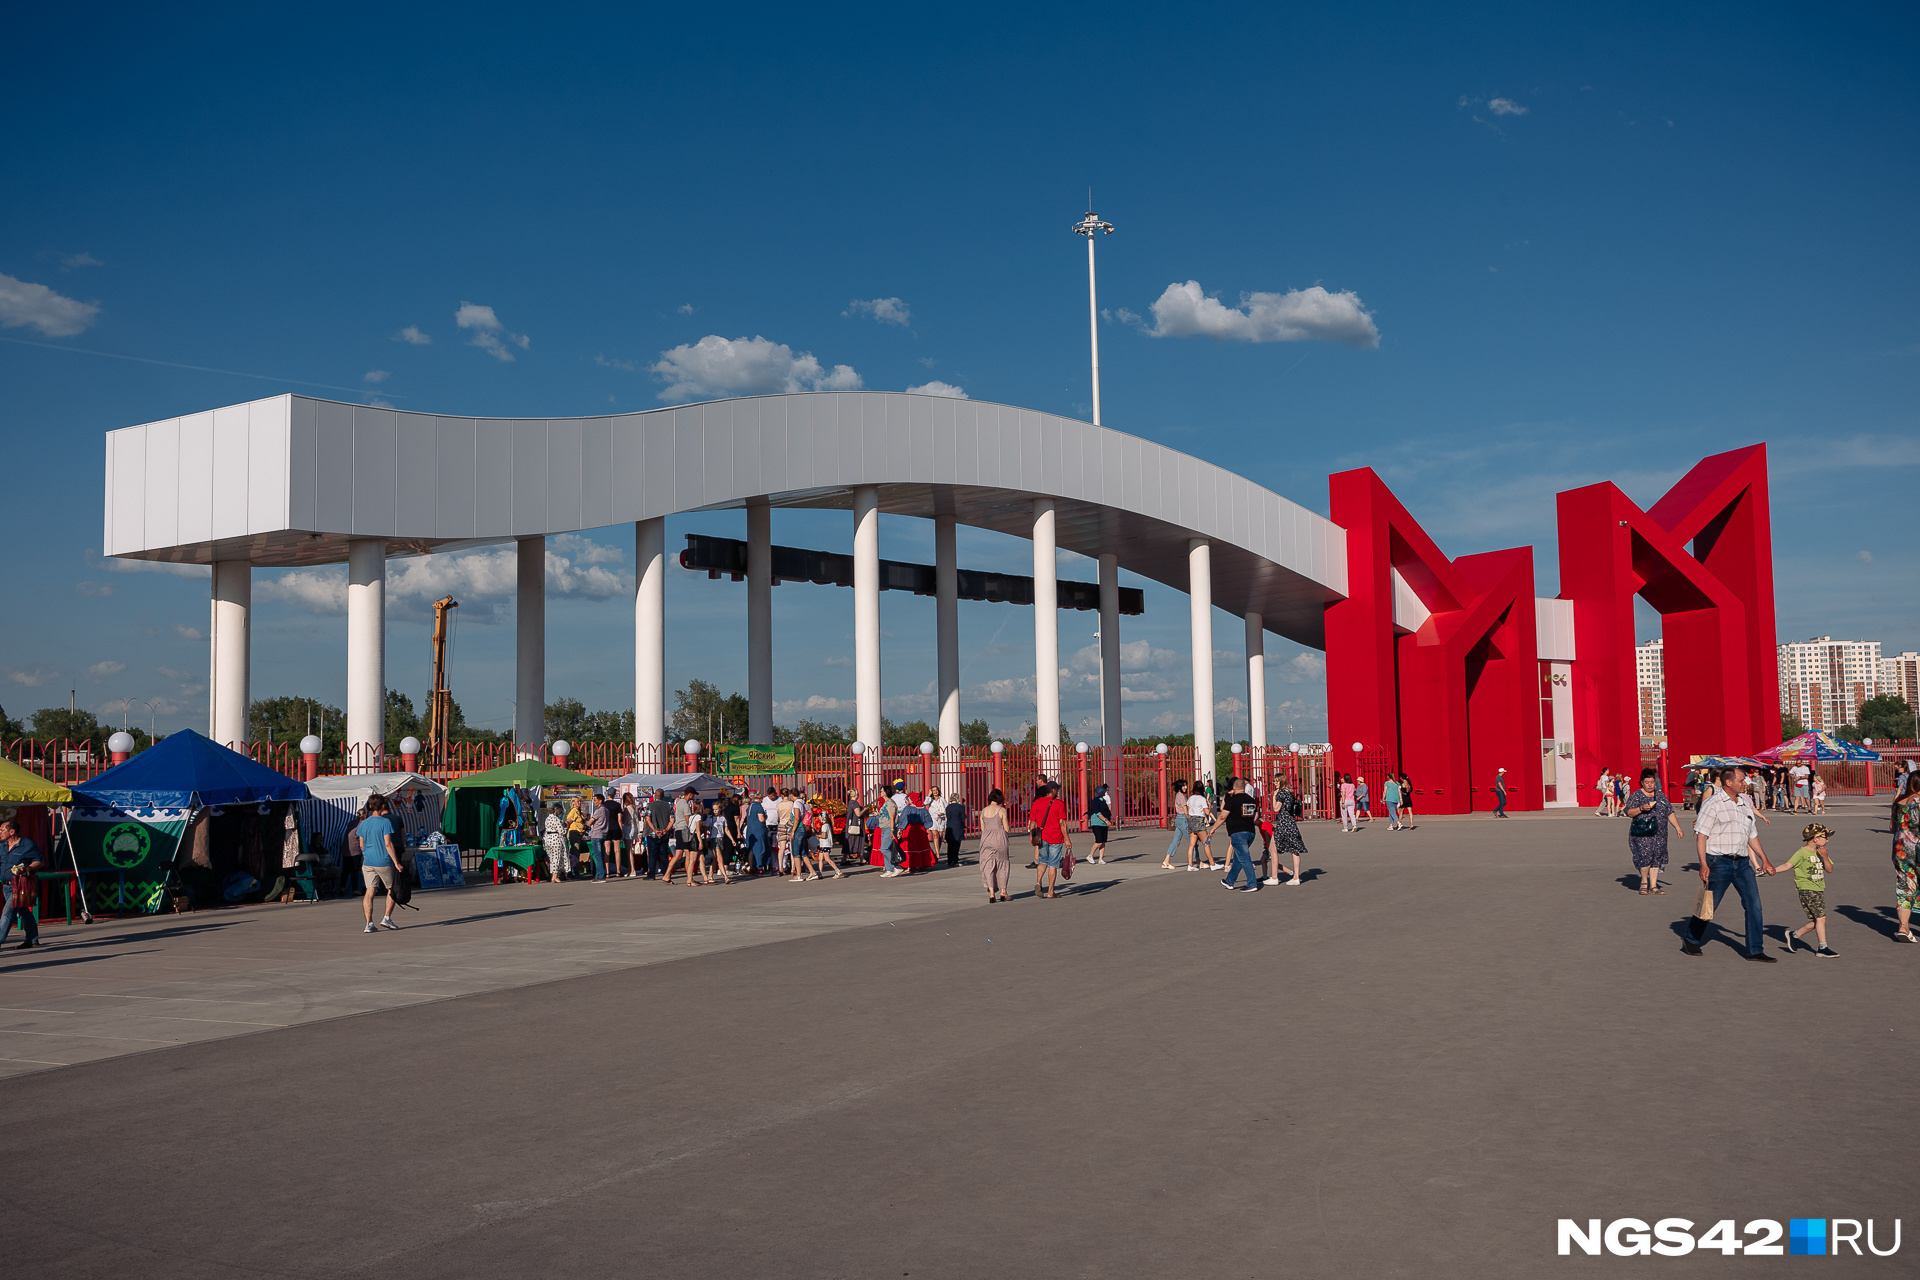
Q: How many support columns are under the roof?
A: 11